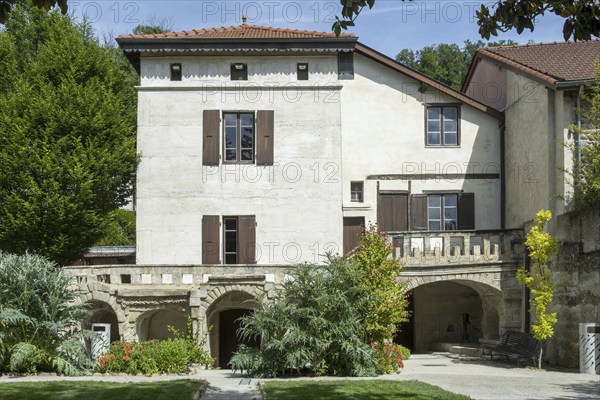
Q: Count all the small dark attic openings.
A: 3